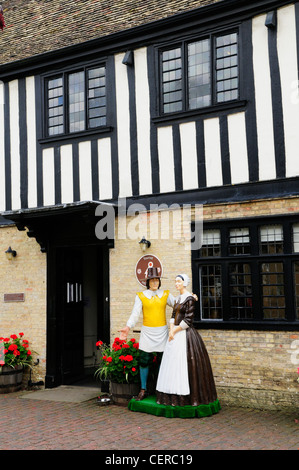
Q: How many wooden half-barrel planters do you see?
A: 2